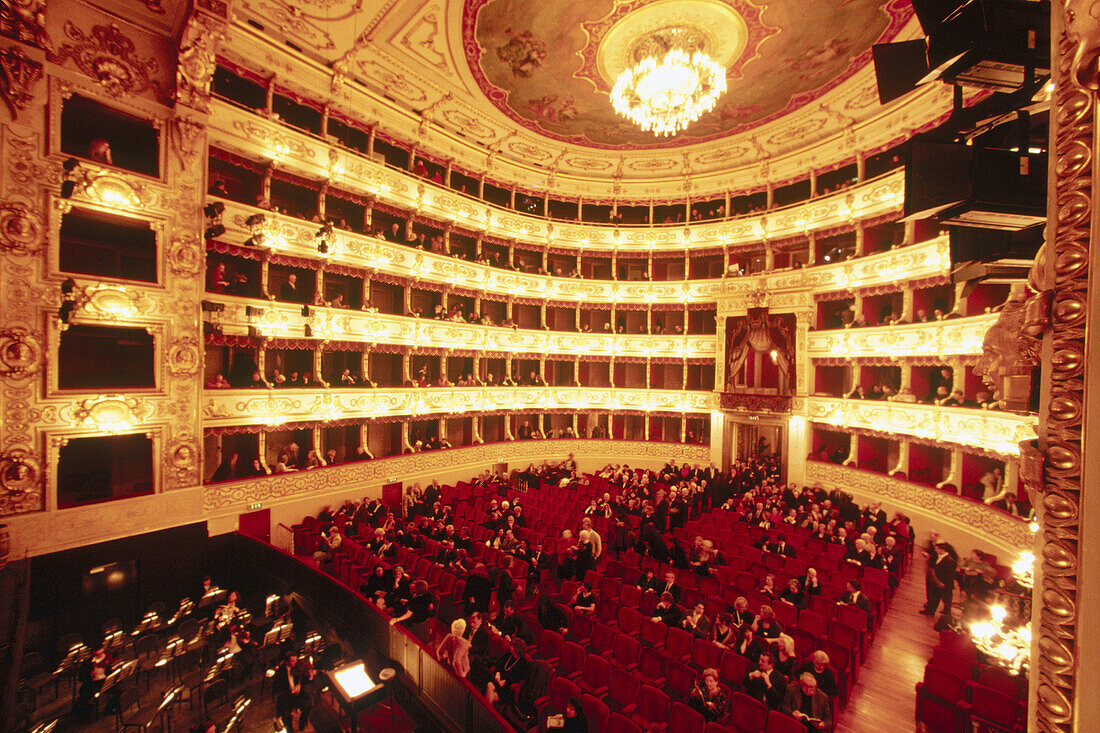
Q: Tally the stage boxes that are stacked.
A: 4